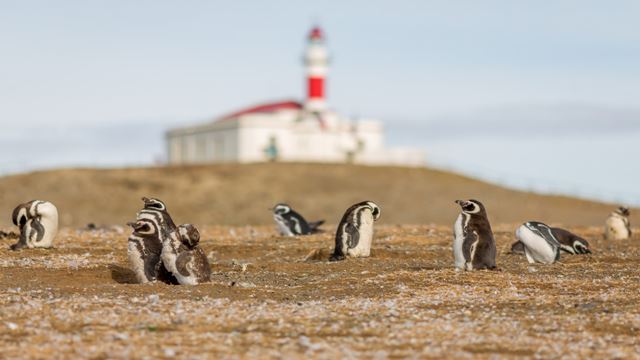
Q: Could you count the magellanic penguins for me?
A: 10